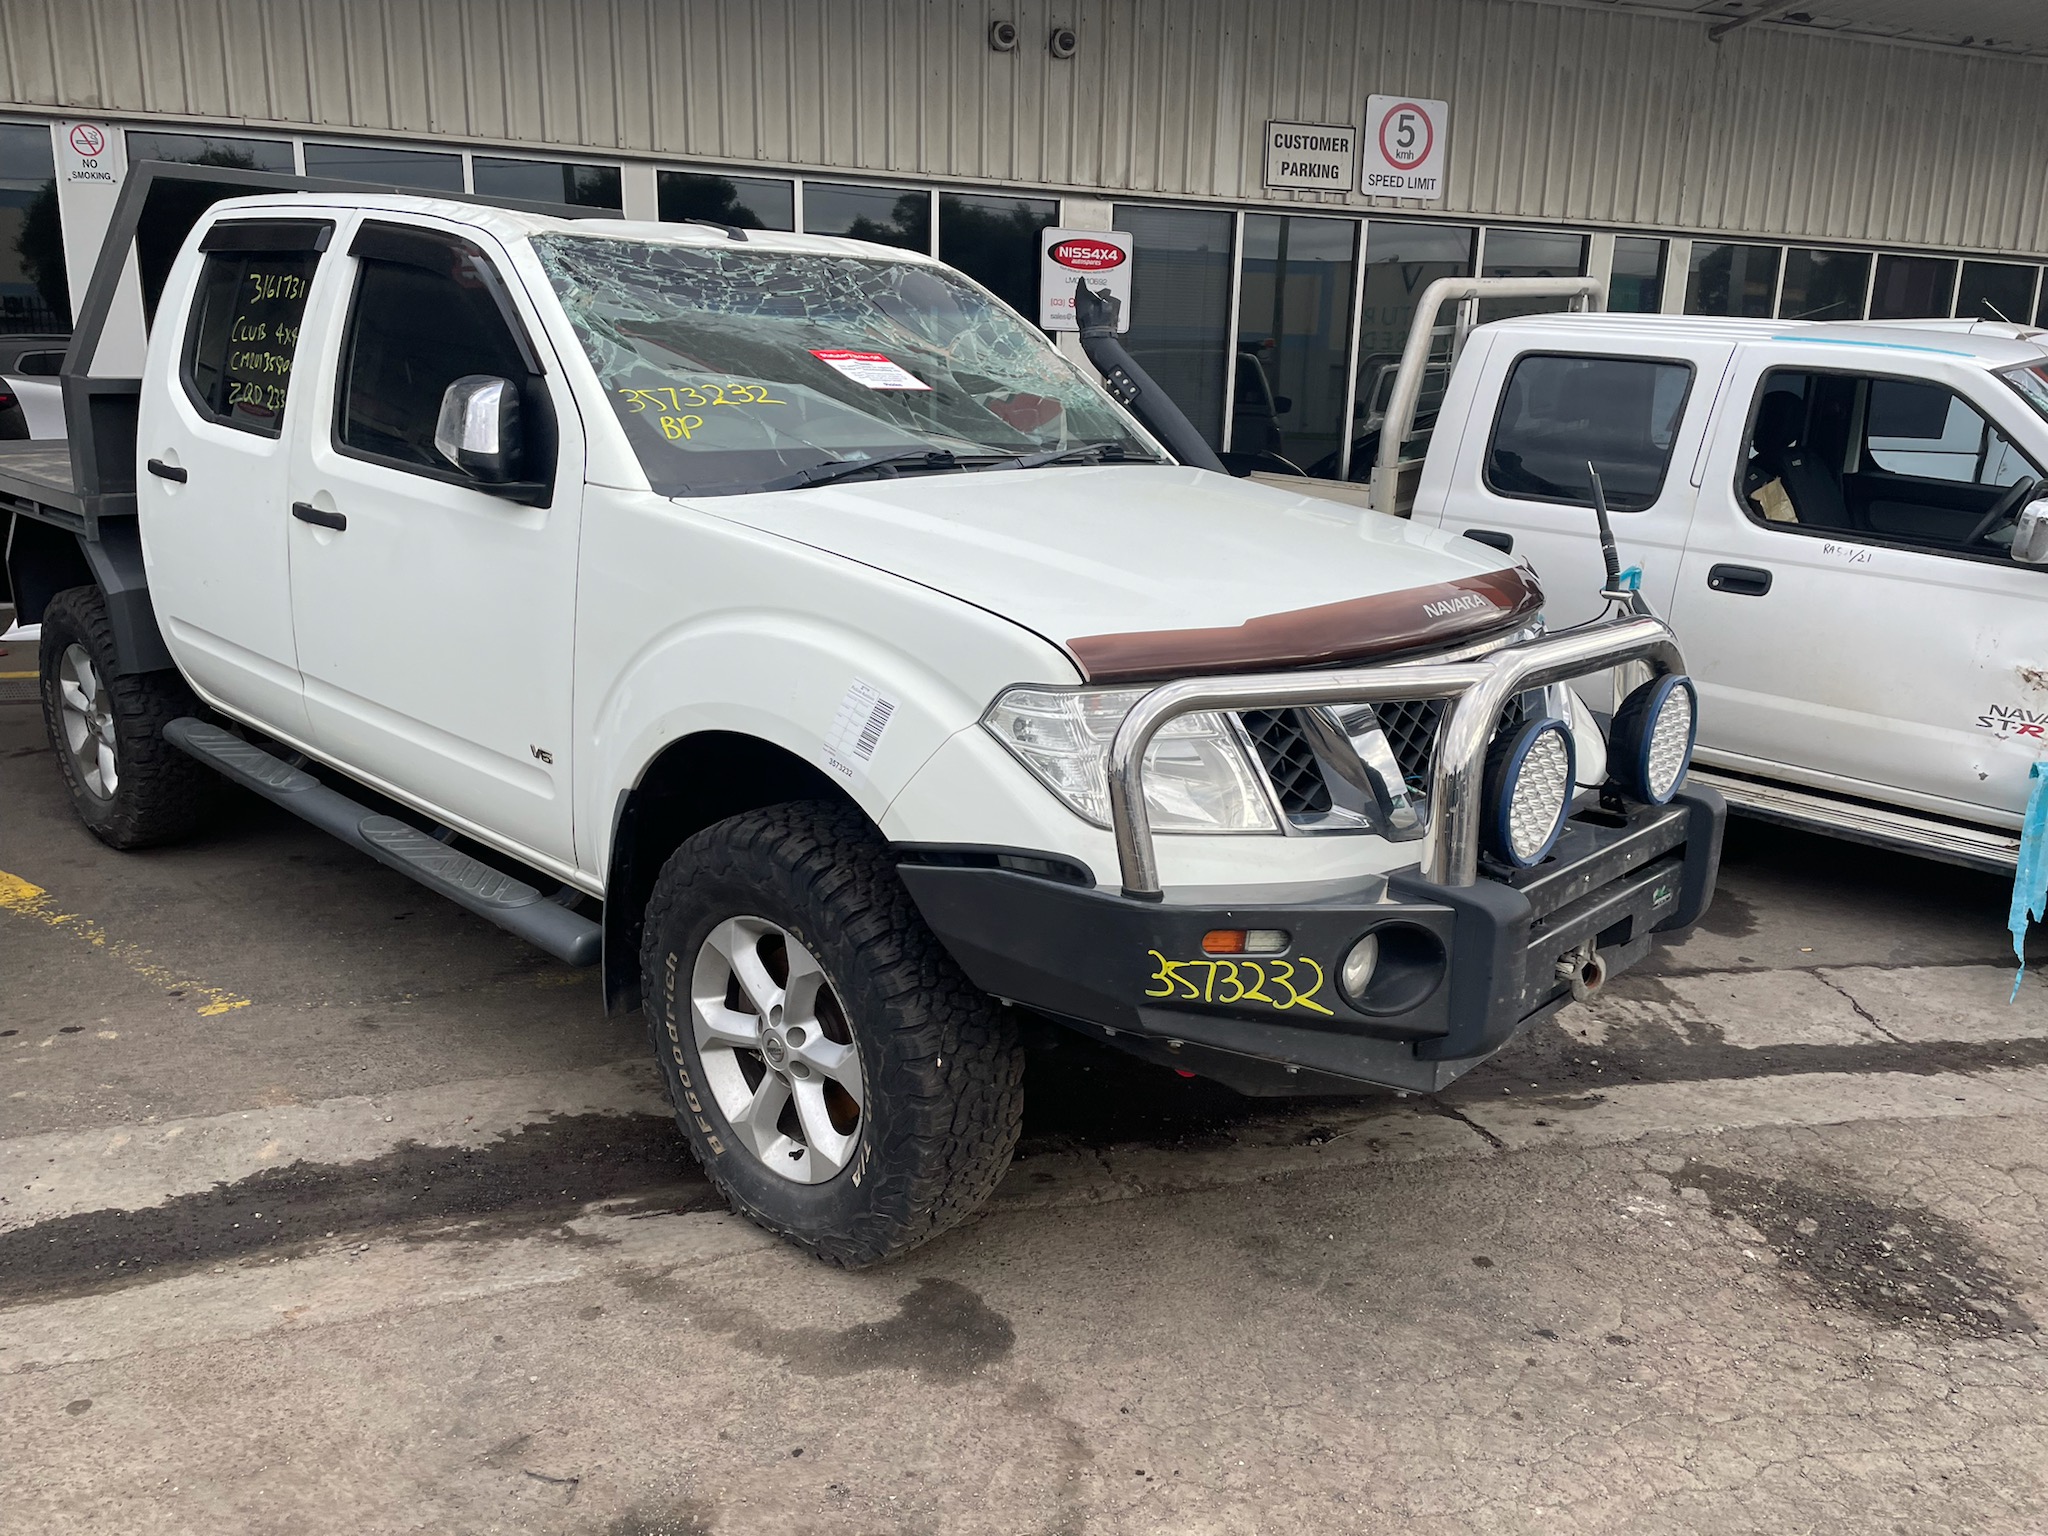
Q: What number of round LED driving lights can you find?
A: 2